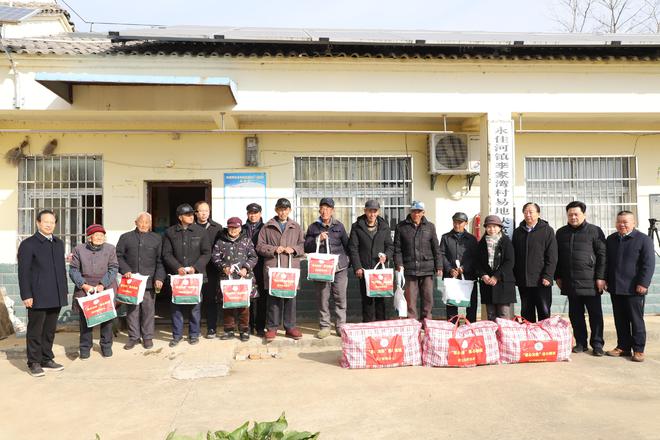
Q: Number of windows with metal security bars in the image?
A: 3